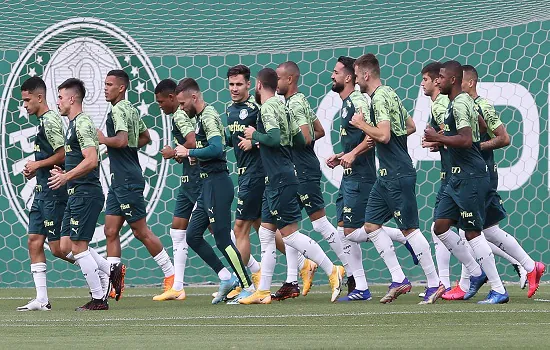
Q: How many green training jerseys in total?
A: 13